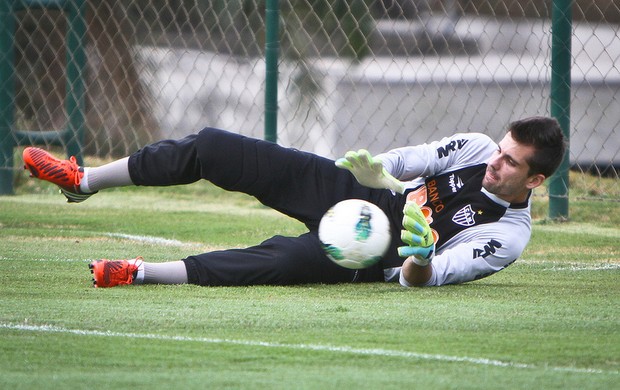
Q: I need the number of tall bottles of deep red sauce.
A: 0